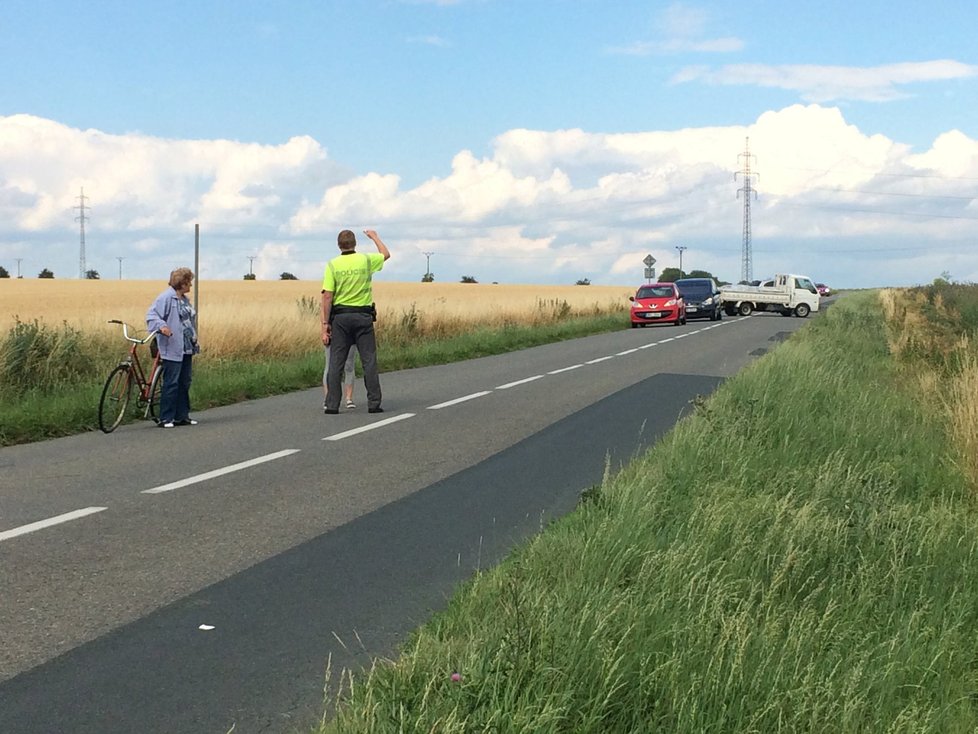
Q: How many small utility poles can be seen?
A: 5